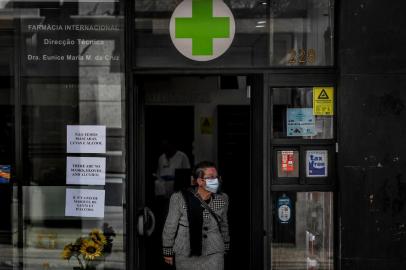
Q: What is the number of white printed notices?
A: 3